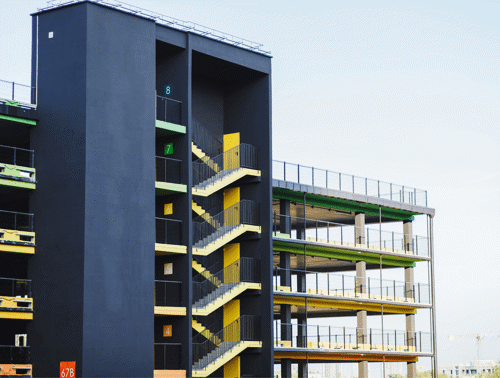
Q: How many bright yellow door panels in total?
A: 5